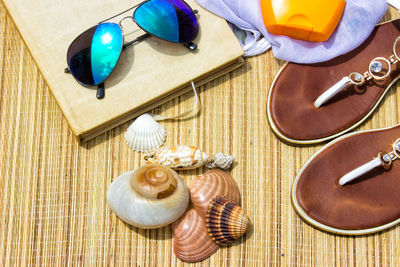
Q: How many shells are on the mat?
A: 7